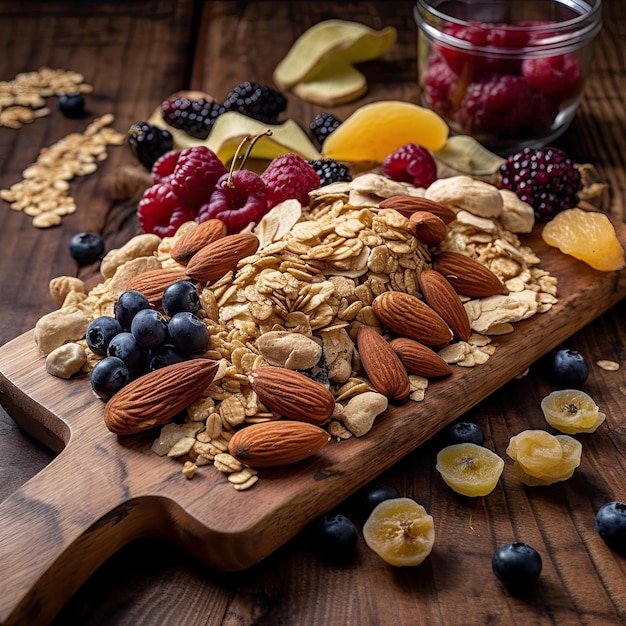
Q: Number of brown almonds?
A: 13